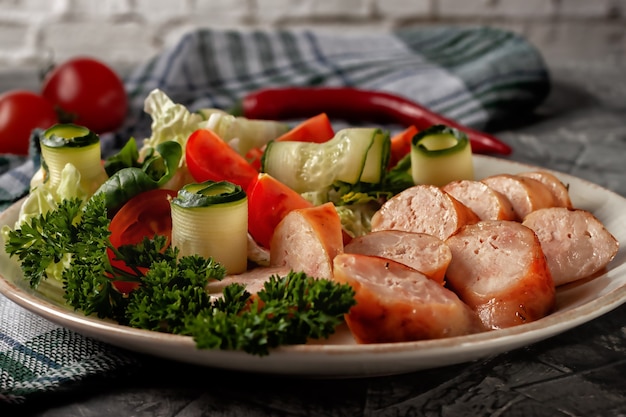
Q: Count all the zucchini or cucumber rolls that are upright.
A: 3